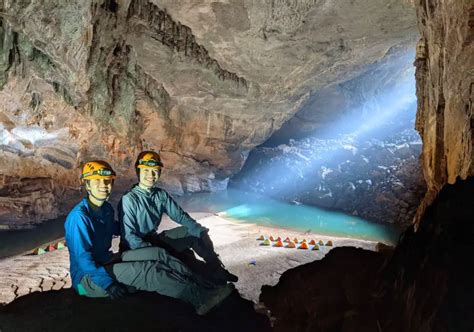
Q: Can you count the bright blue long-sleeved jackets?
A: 1